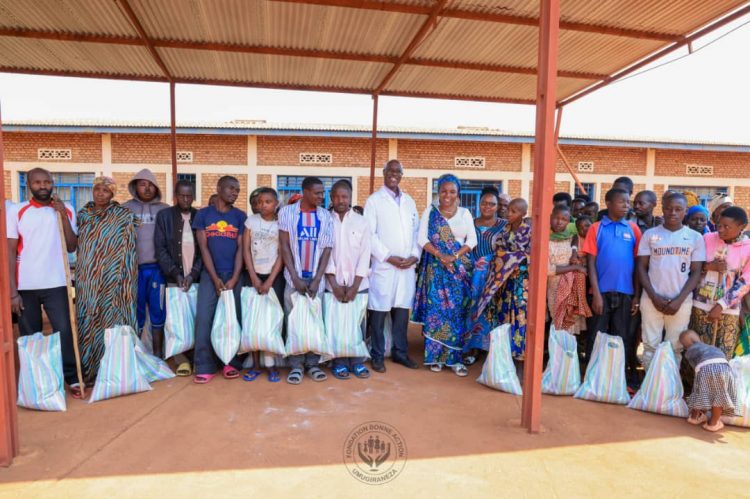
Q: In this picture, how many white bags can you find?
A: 13